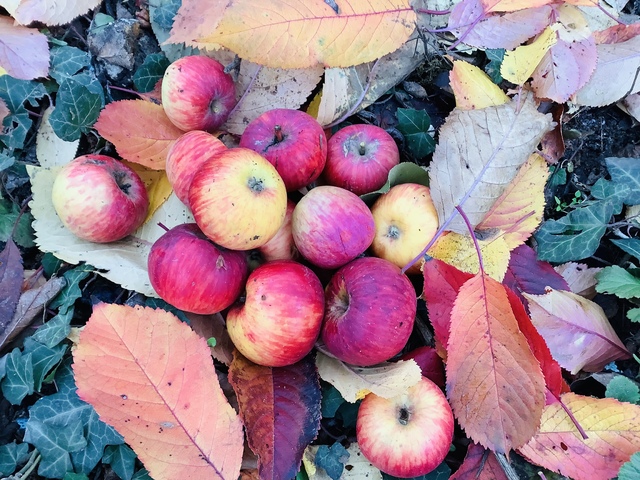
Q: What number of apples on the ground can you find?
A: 13